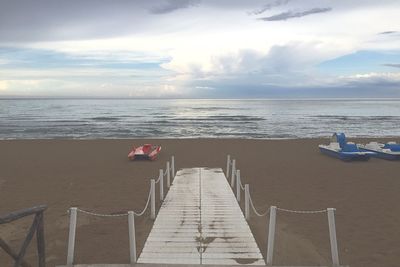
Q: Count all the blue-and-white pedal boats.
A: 2